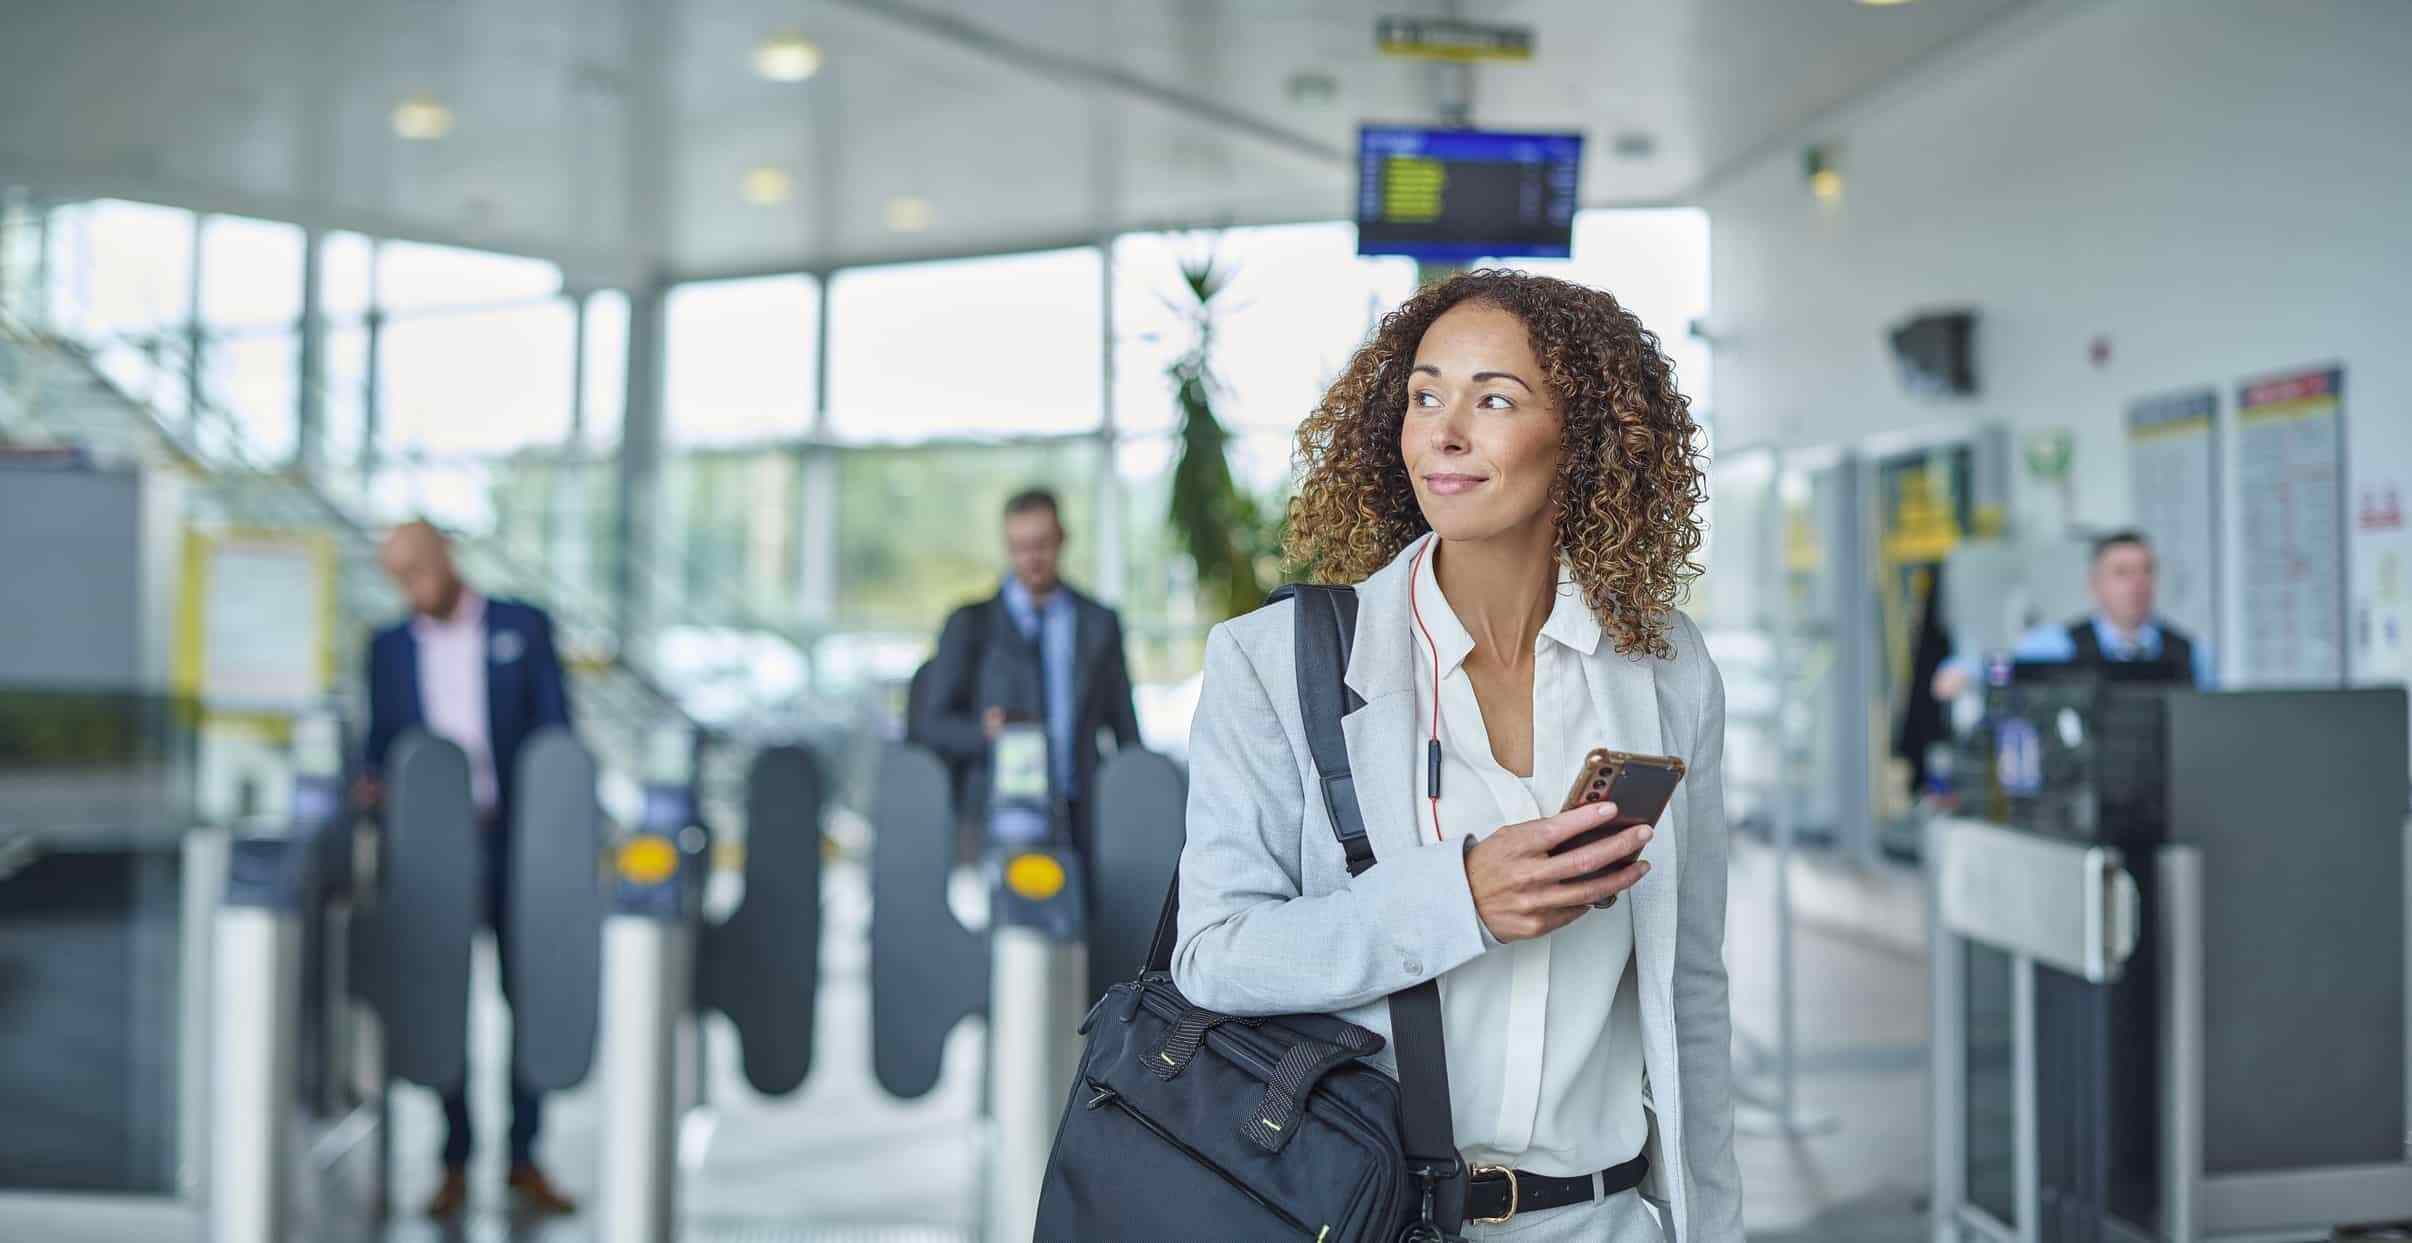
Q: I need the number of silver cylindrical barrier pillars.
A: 3